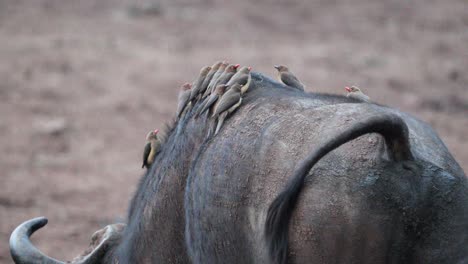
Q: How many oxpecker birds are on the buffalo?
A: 11